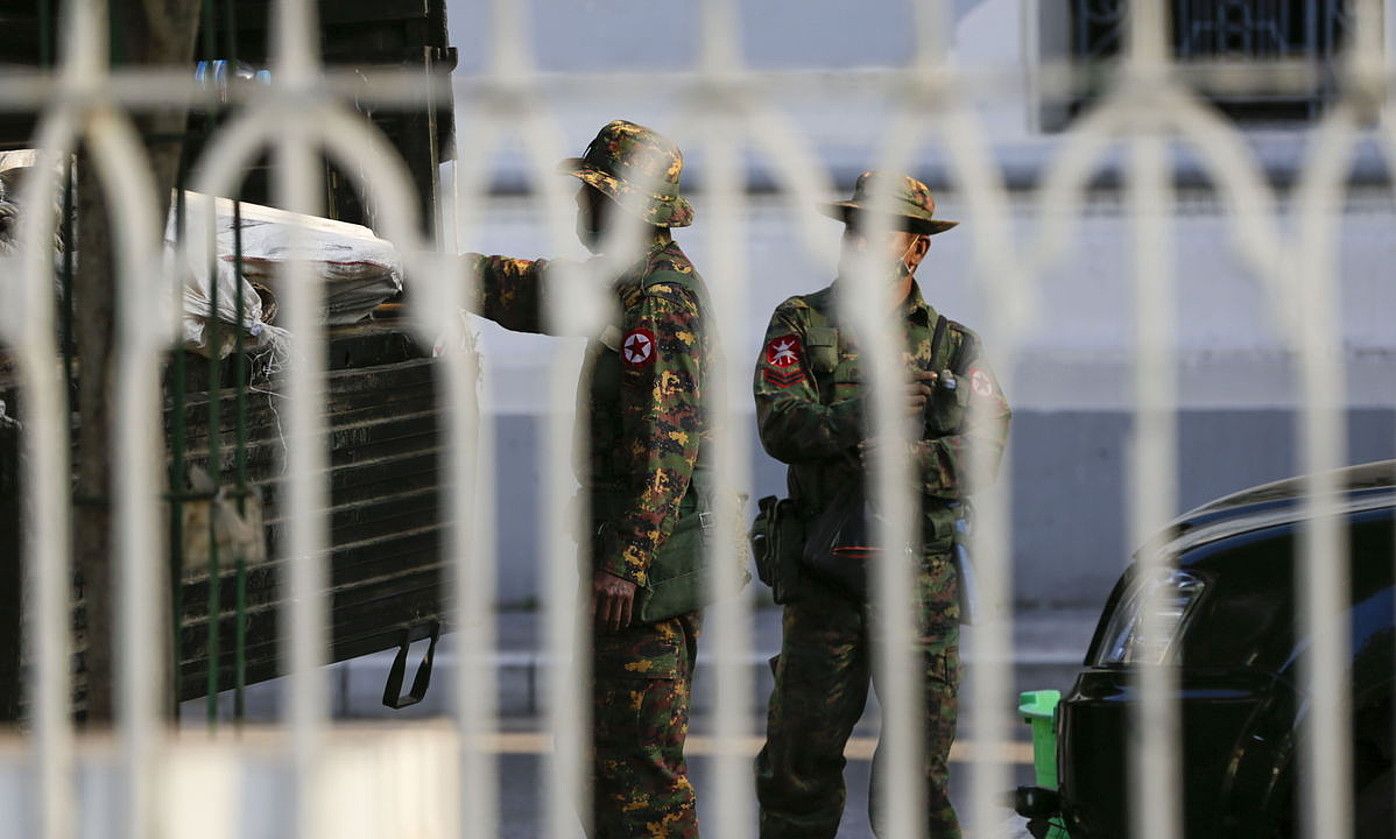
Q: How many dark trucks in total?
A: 1